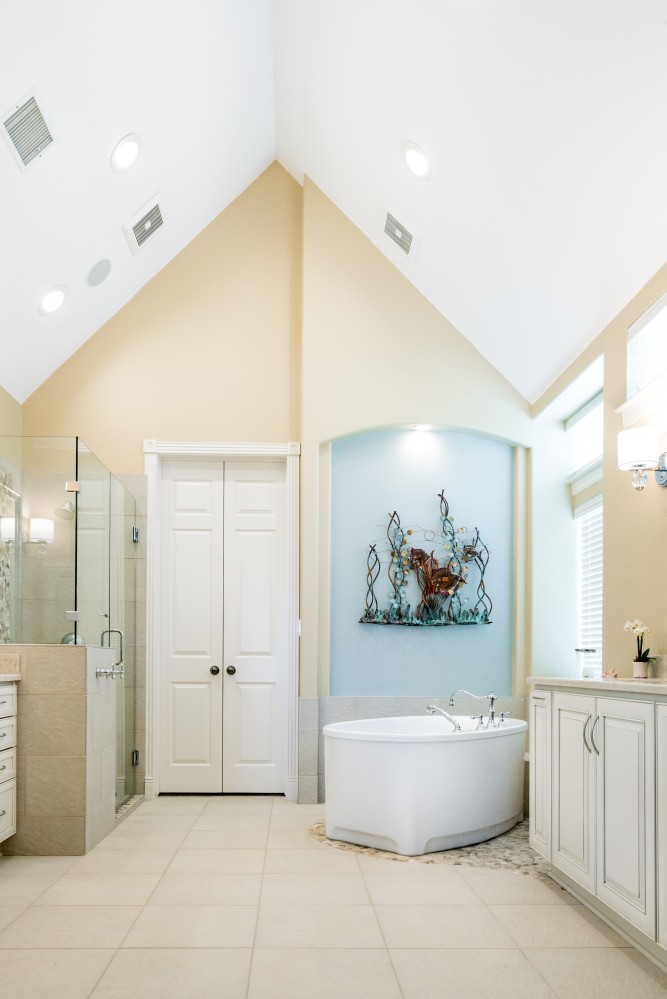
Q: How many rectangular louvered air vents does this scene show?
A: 3